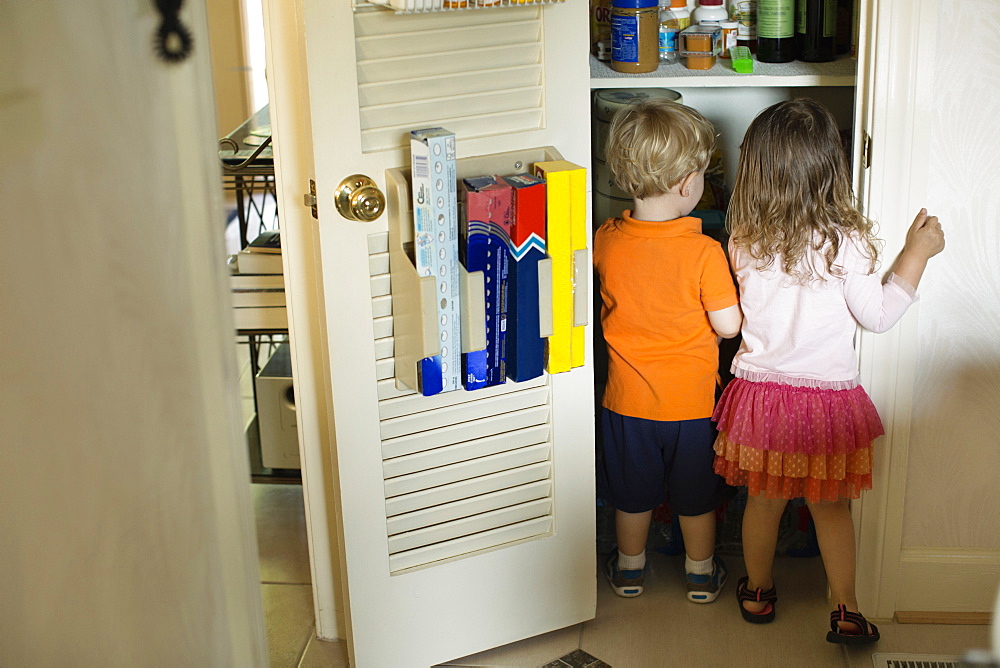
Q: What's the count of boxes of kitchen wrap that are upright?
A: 4